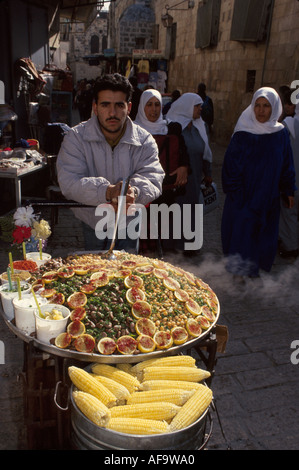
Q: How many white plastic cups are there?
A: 6